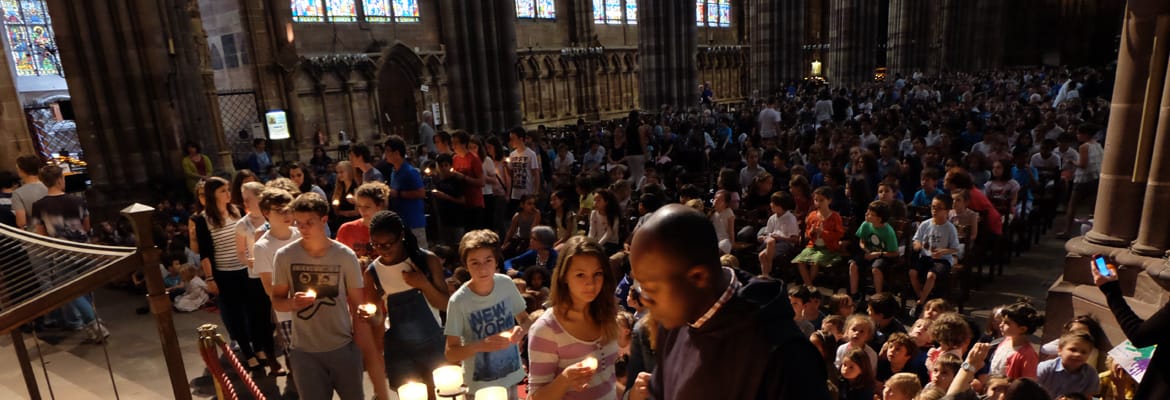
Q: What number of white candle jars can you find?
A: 3